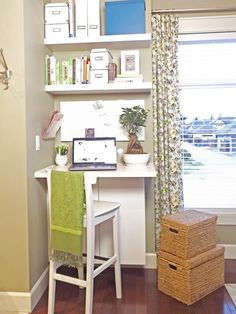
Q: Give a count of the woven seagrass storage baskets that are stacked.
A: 2